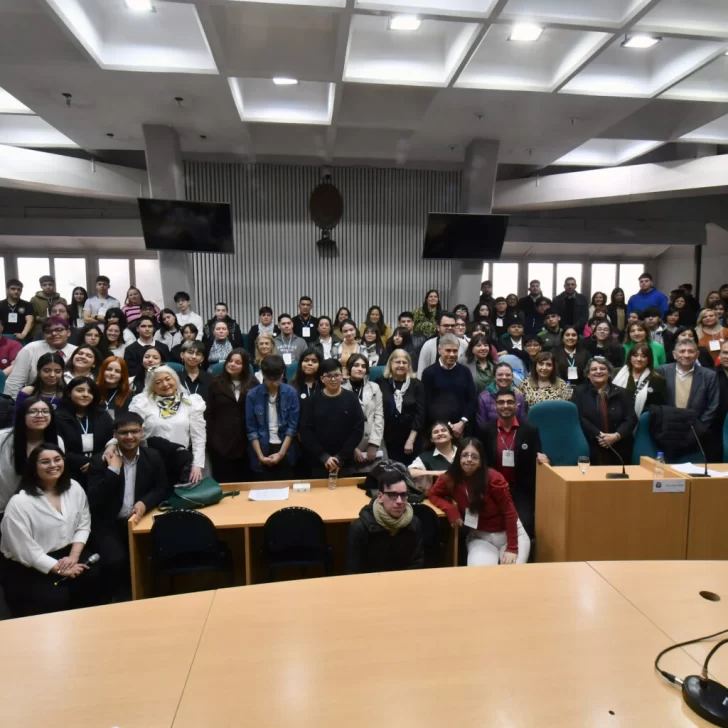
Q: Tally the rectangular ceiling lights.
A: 5